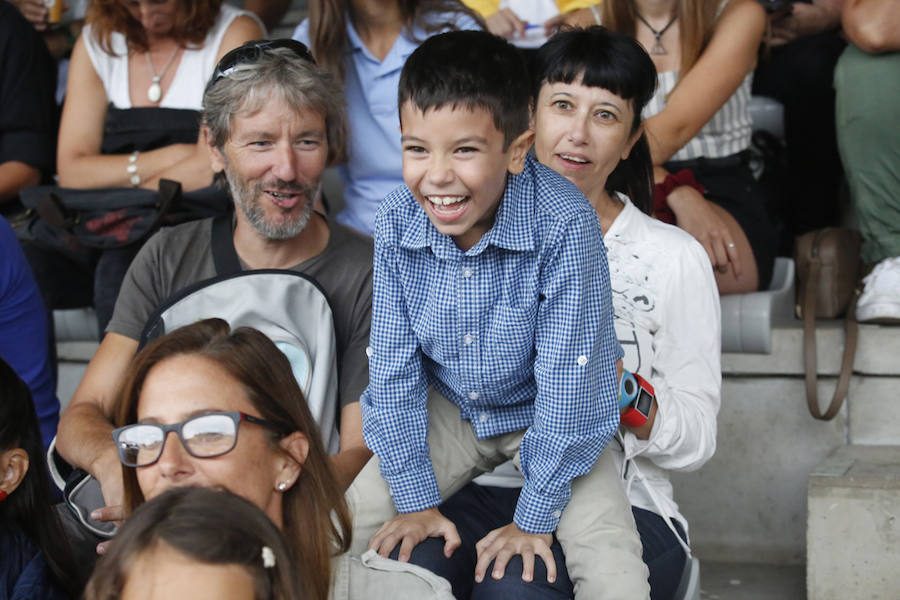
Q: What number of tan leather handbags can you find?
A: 1